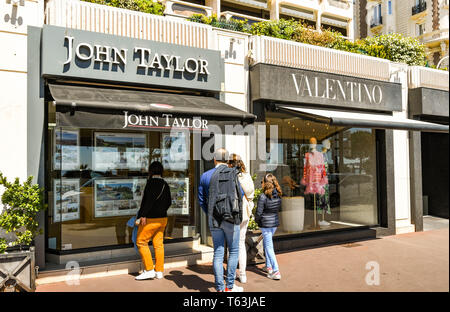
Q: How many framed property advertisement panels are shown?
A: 6